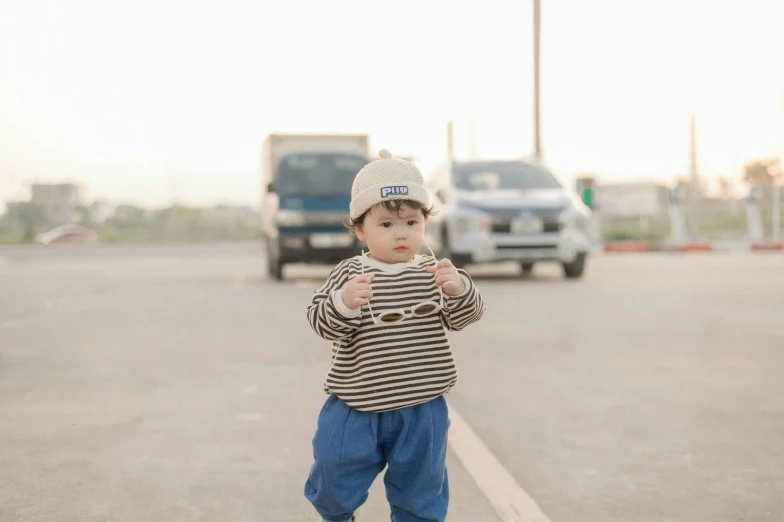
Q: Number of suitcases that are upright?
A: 0